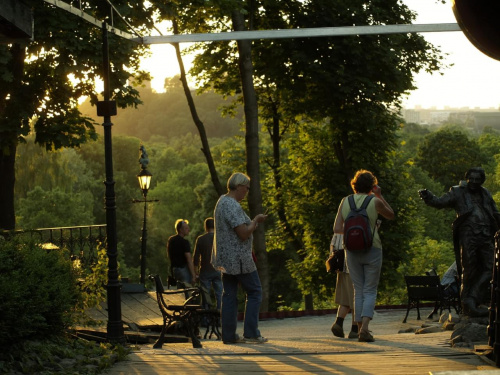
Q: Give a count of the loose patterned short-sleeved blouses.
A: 1